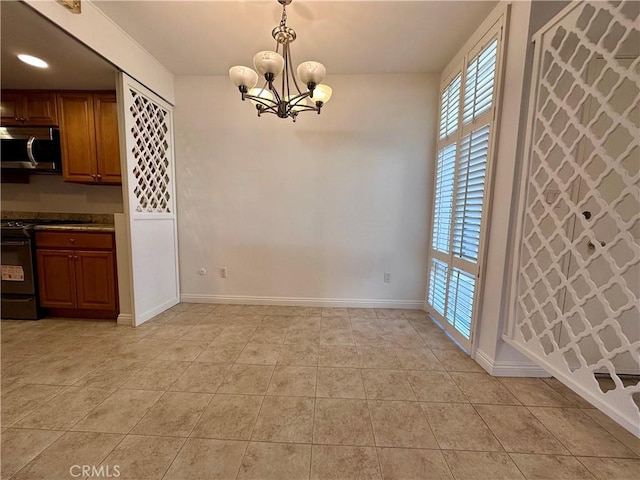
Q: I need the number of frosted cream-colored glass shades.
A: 6